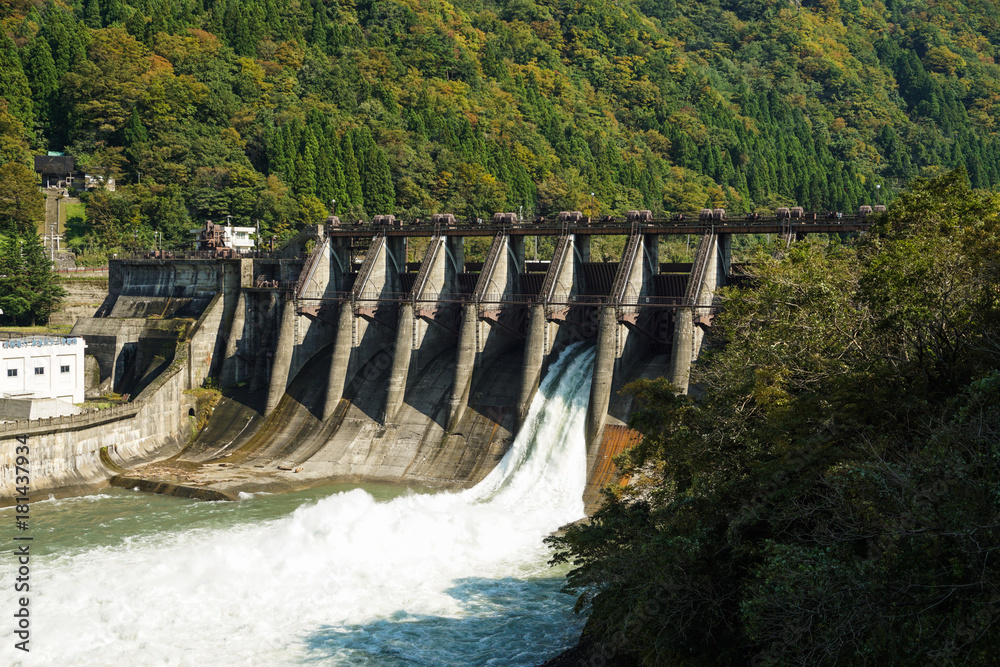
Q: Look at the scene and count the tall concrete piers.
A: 7